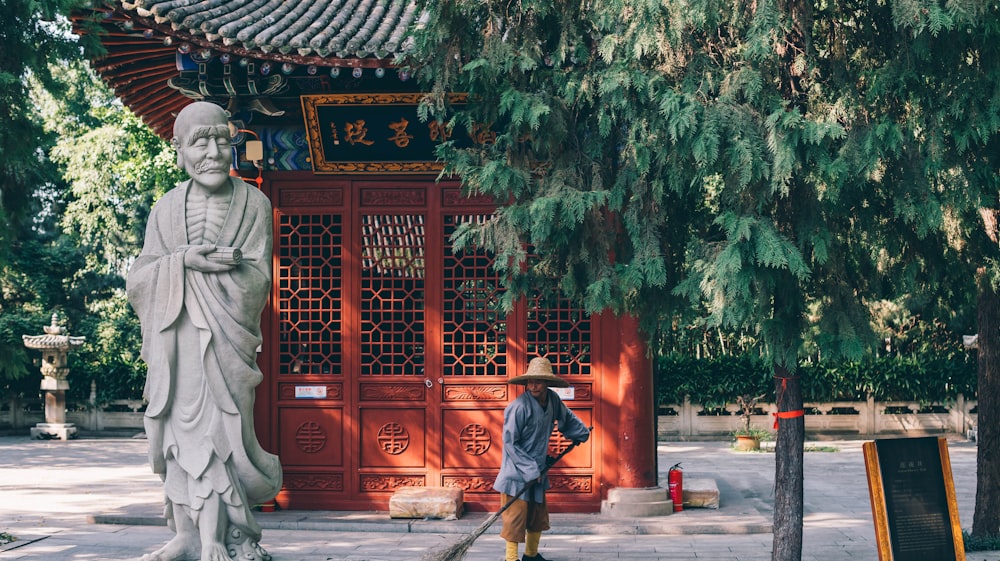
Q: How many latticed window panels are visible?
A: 4